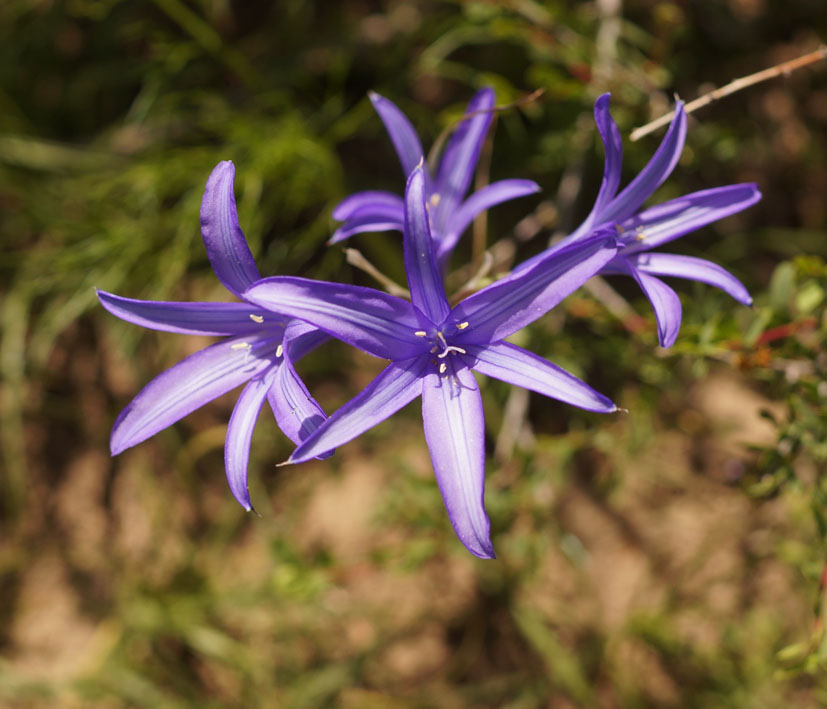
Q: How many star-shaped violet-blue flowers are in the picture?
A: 4